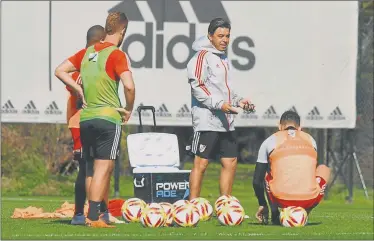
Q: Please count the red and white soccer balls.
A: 8